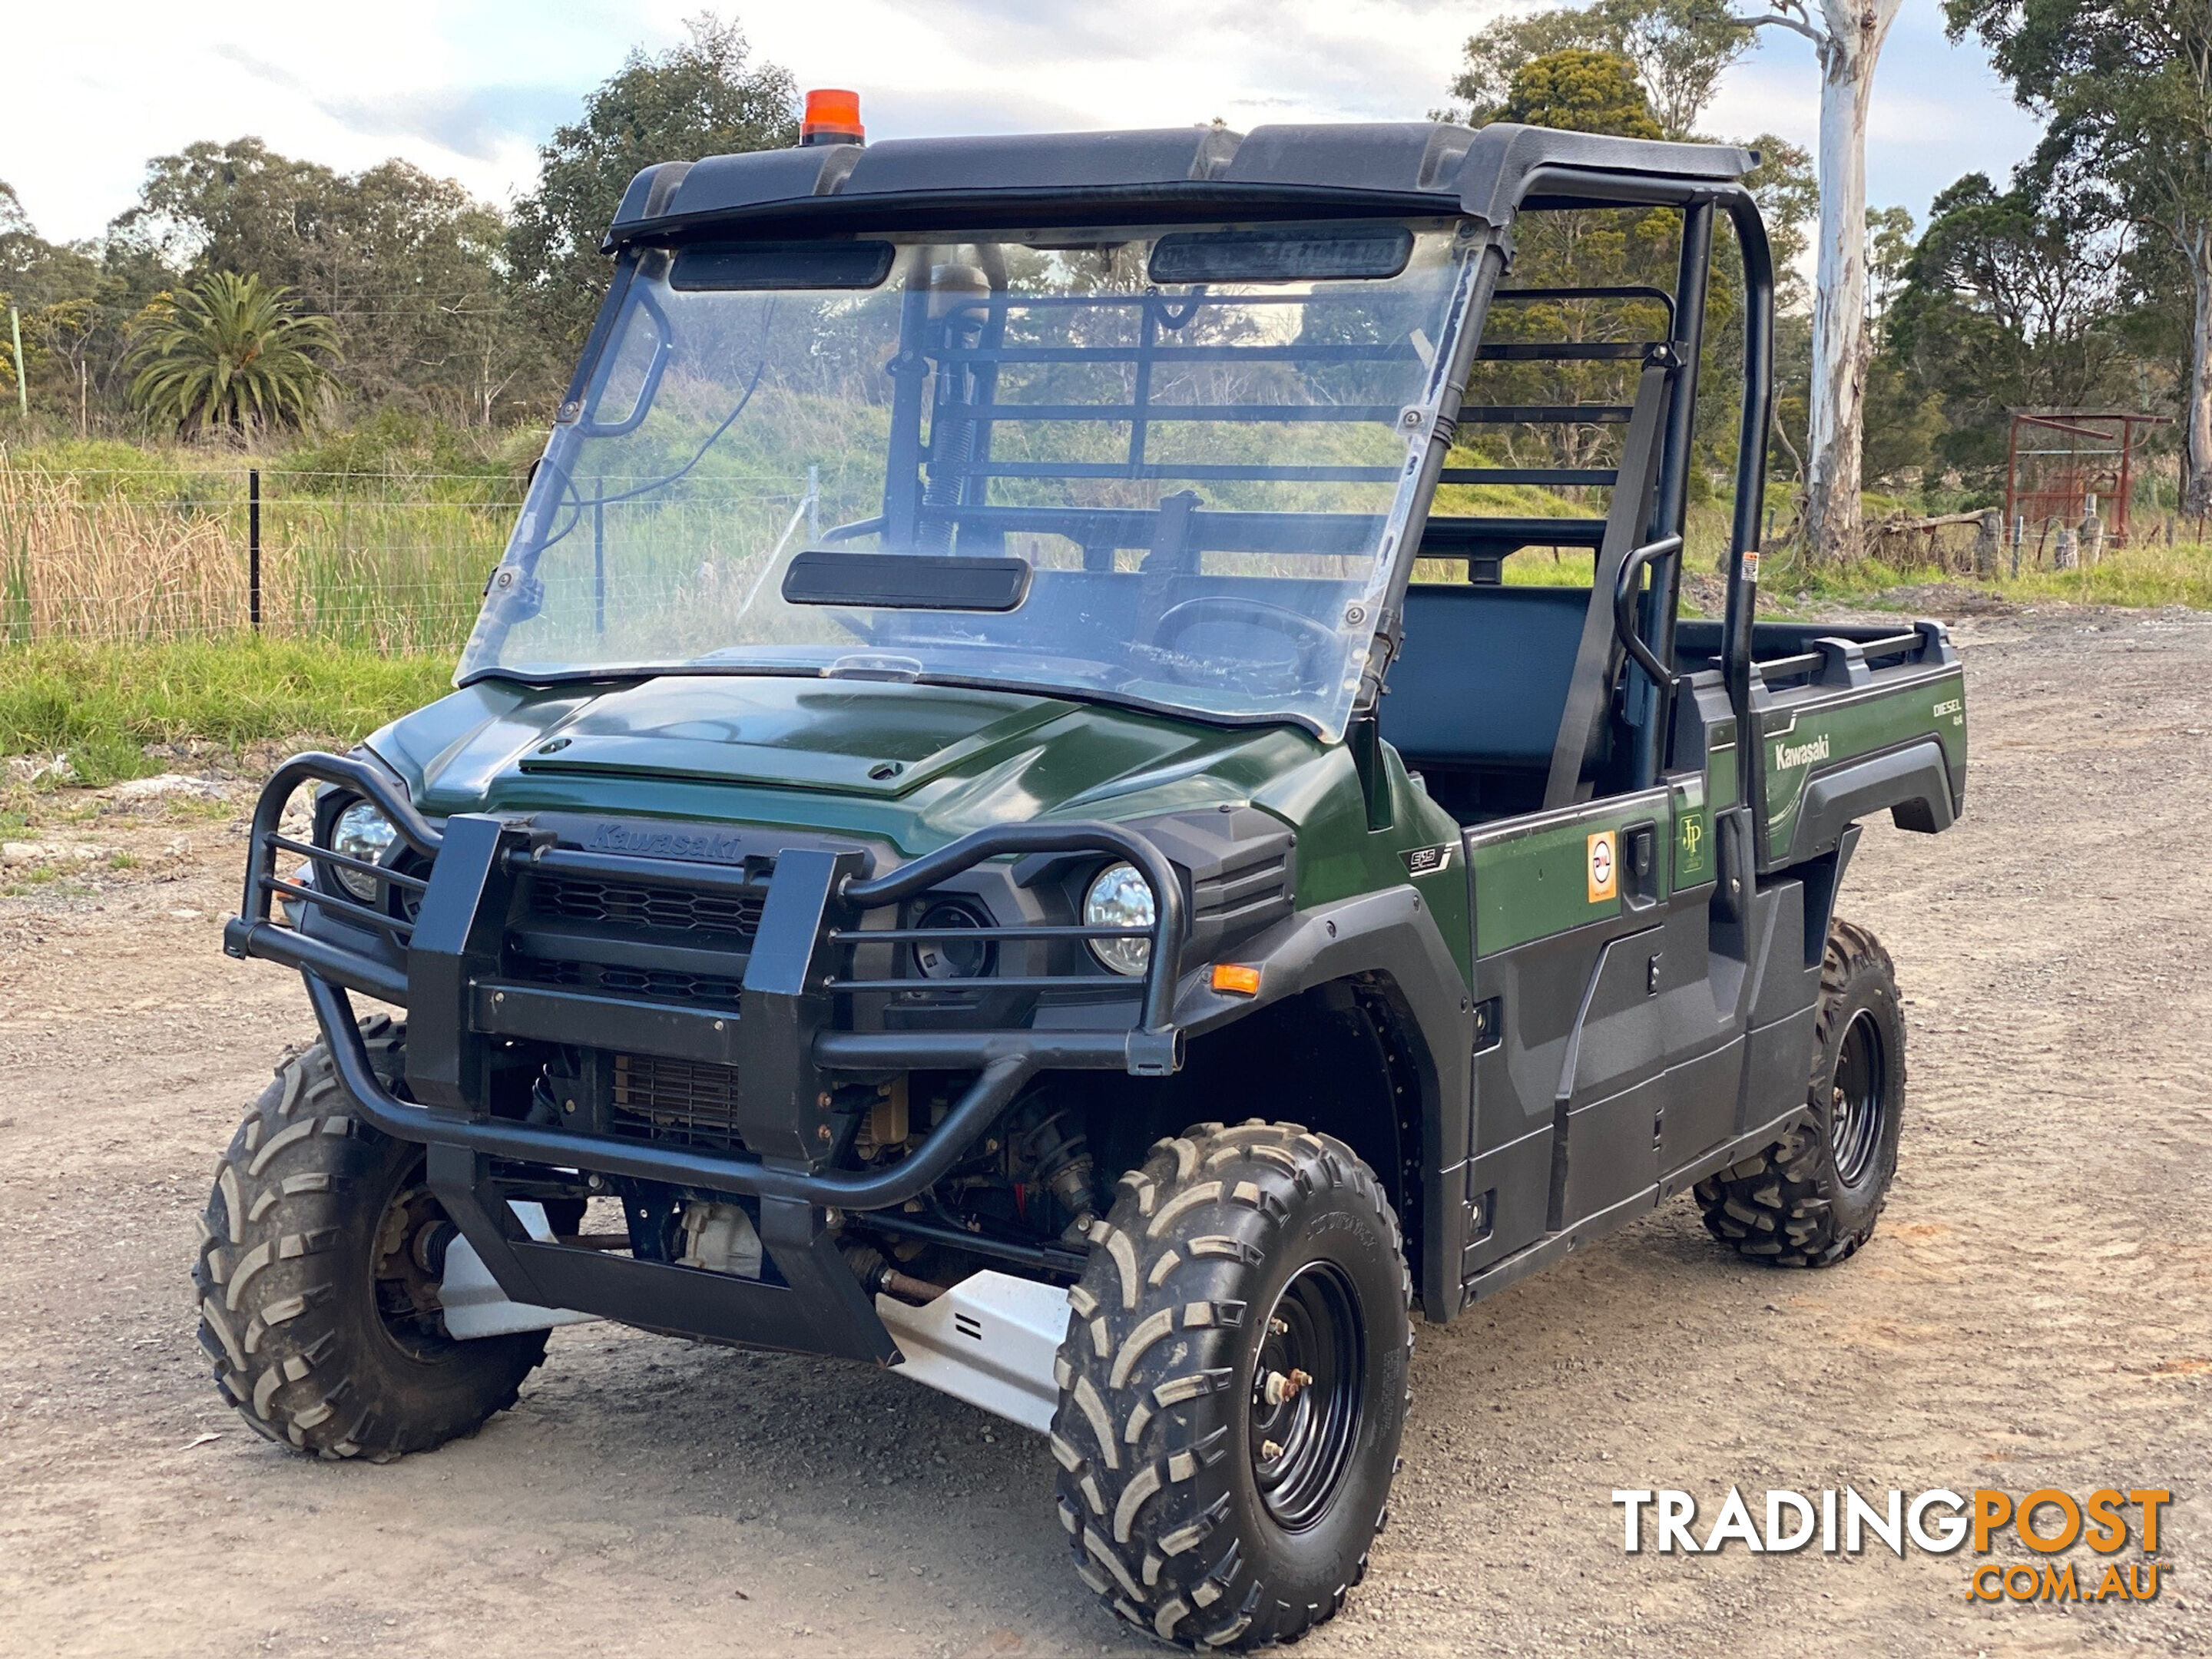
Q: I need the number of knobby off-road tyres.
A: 3